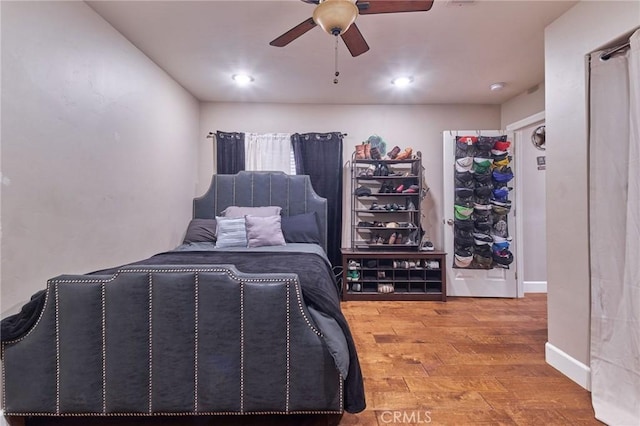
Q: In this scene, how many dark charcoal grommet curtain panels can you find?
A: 2